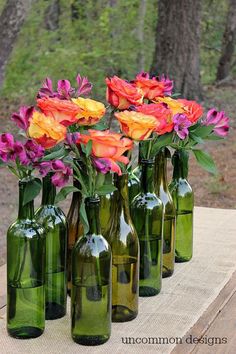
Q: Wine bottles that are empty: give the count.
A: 0